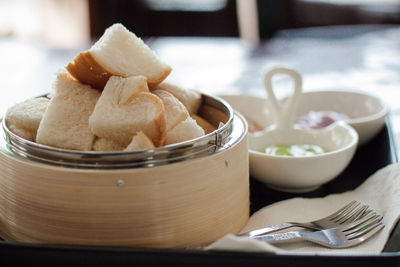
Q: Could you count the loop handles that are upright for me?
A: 1